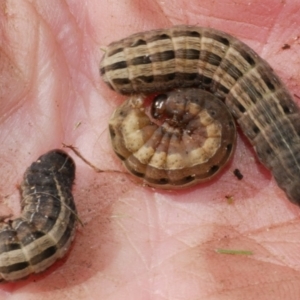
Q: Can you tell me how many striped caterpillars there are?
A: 3